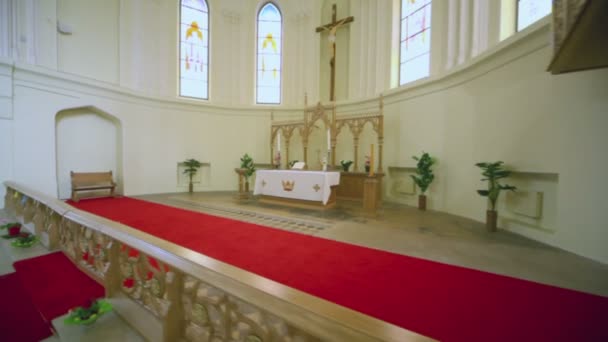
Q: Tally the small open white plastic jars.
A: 0